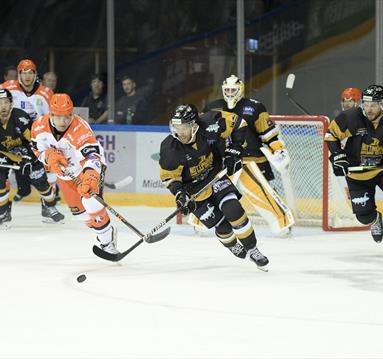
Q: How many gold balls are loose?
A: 0